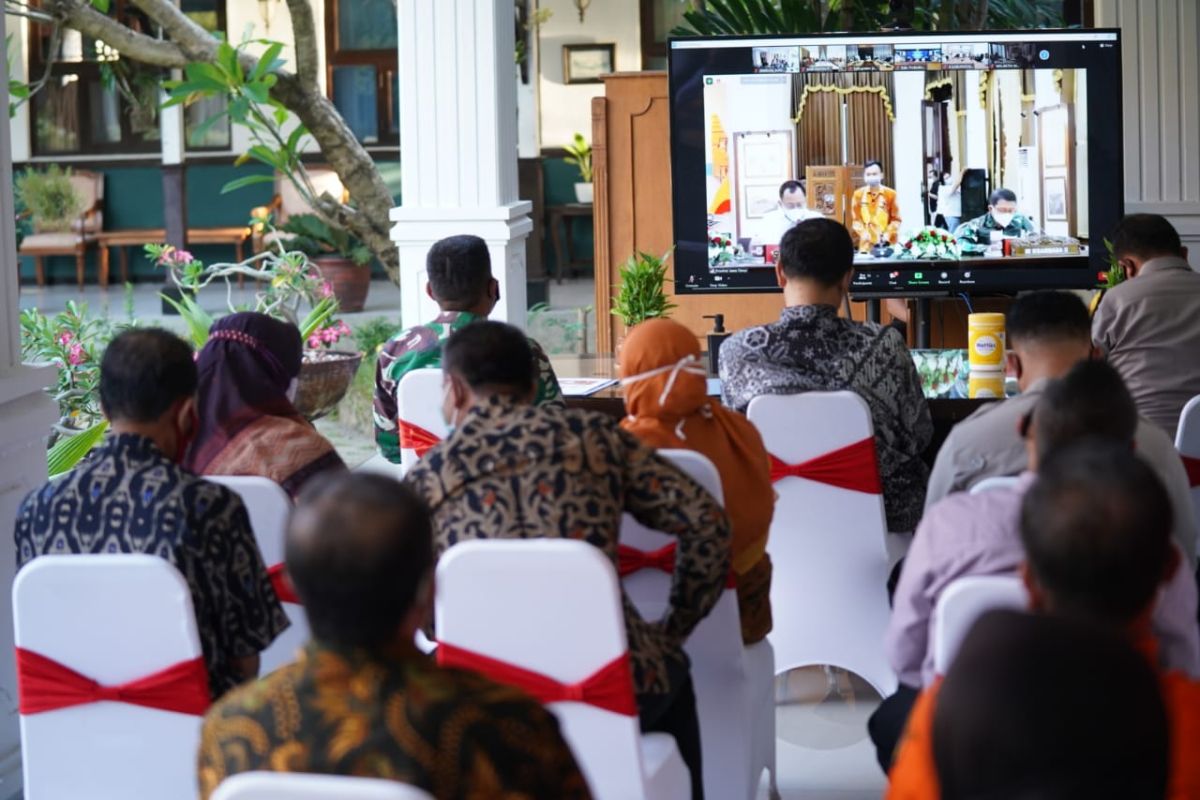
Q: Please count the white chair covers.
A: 10